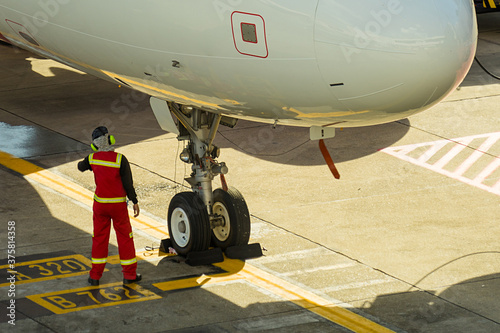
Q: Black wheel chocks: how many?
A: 3